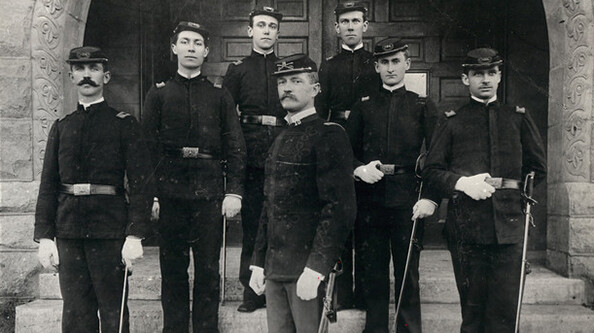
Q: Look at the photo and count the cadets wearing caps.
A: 7